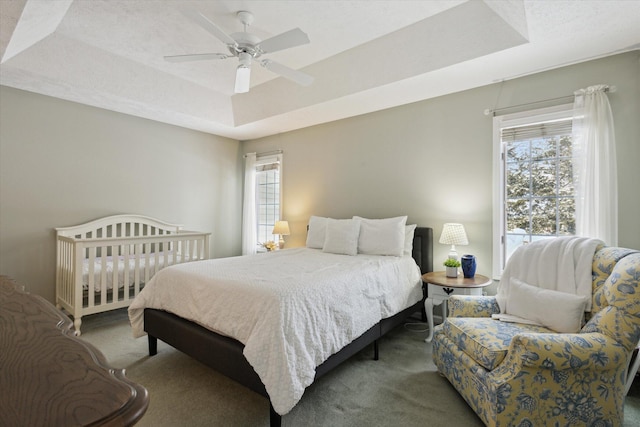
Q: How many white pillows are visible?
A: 5